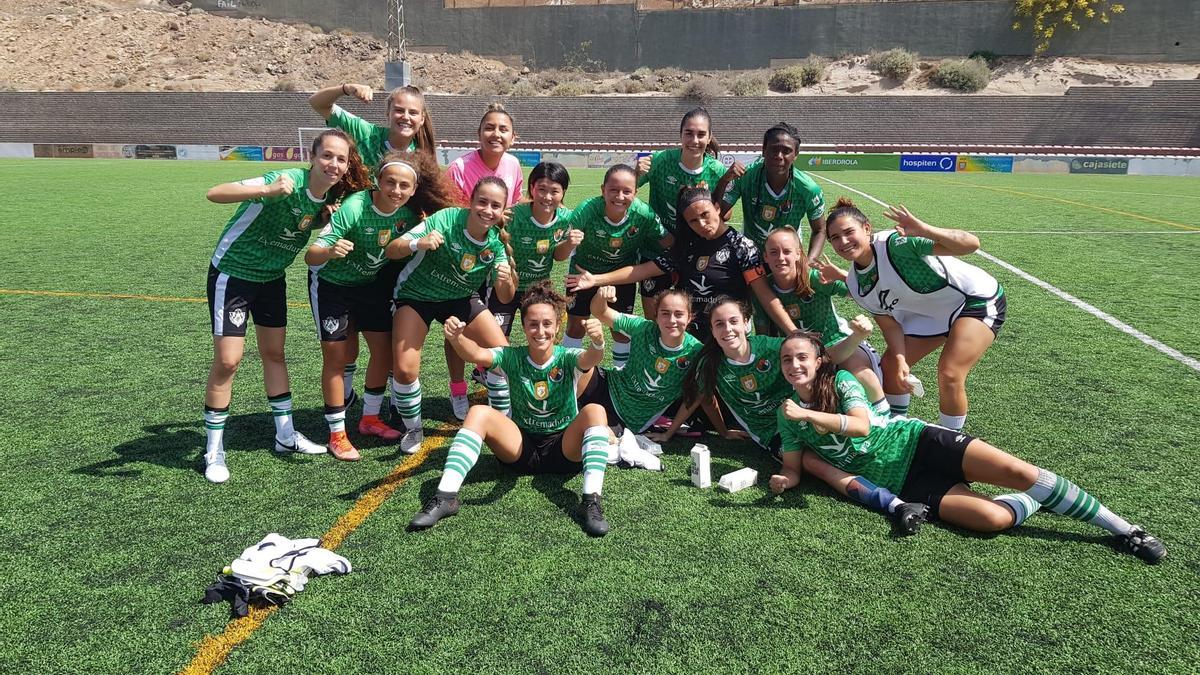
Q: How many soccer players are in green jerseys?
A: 14